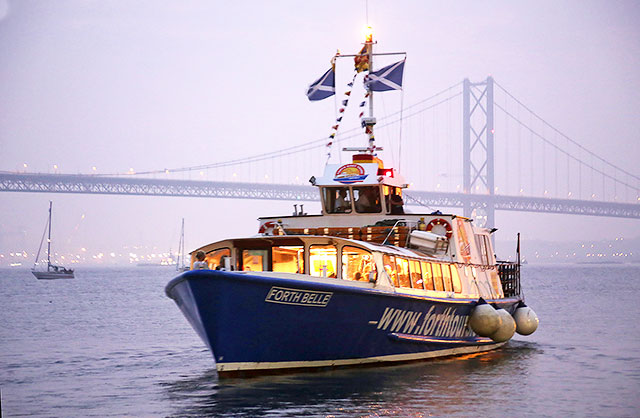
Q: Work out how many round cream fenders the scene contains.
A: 3